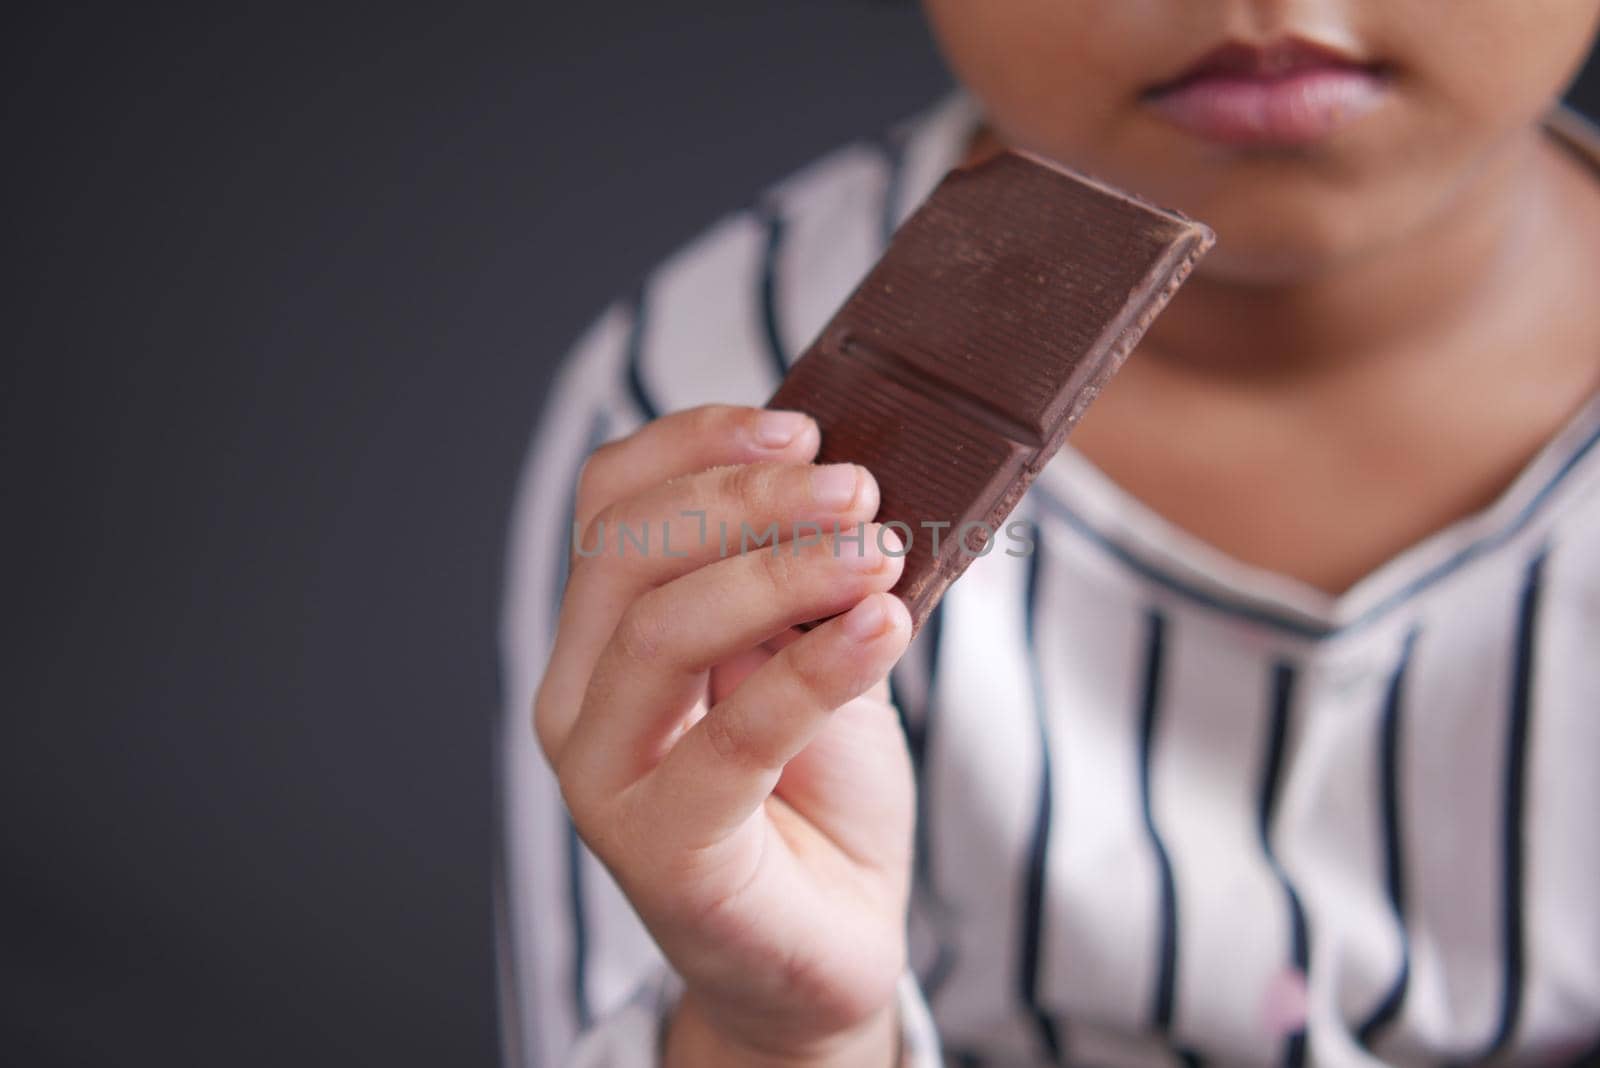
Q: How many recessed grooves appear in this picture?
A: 1